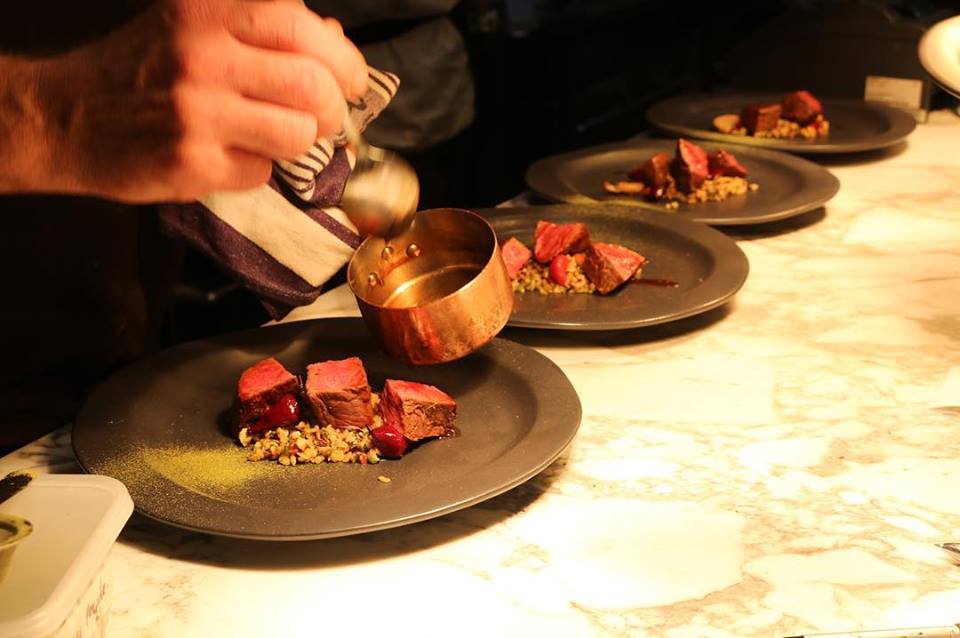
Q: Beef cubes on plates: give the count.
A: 11